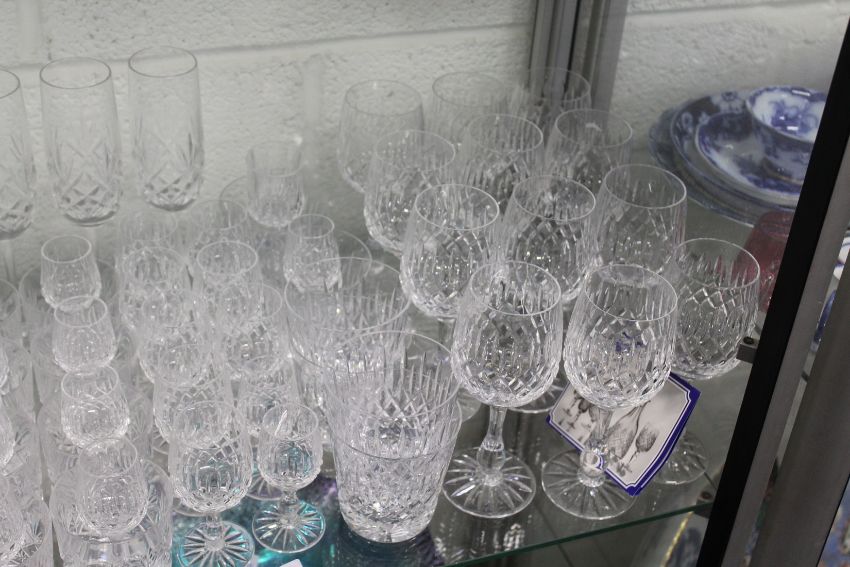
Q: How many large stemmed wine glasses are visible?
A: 12